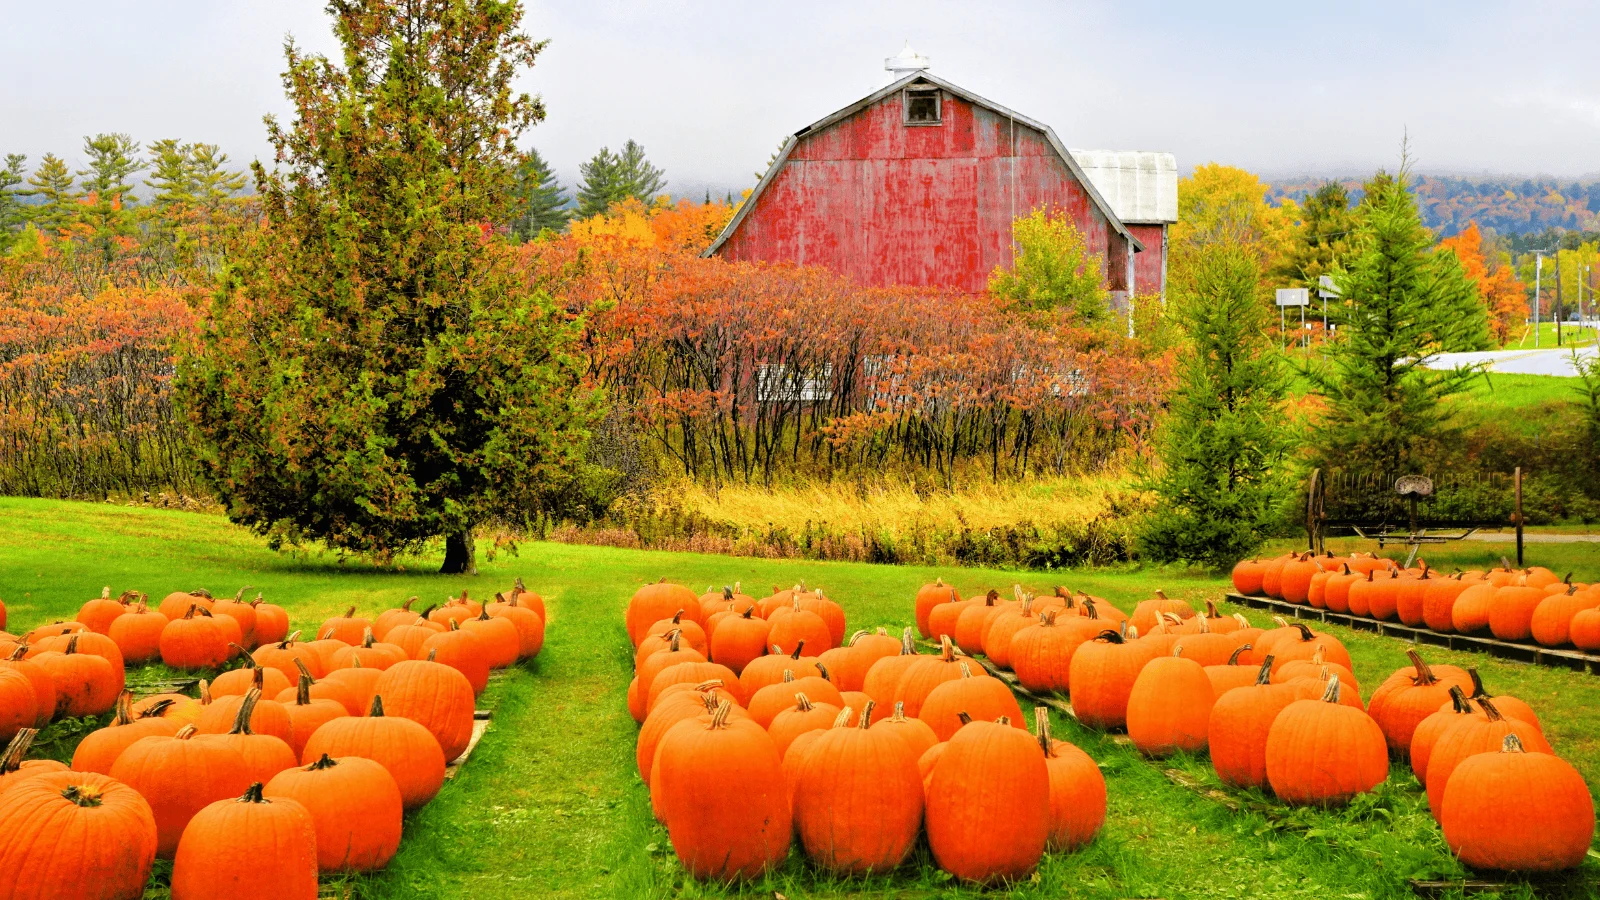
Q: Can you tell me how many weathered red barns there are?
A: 1